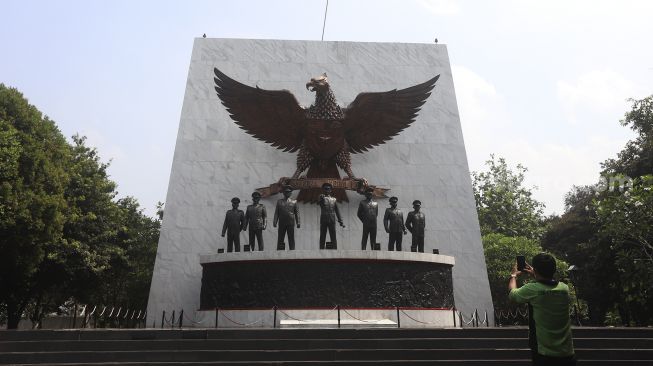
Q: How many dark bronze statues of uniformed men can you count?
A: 7